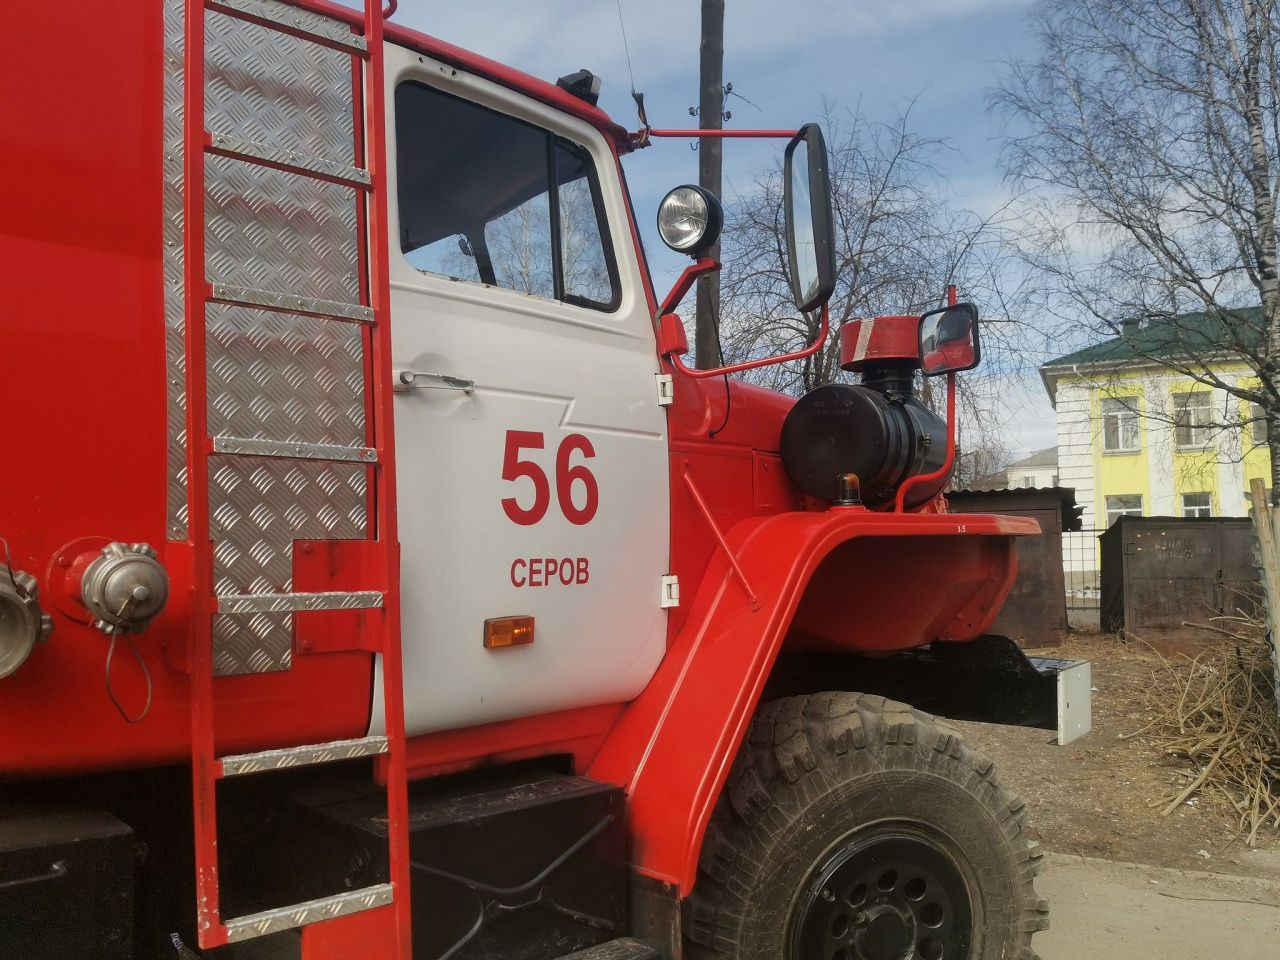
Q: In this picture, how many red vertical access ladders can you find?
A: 1